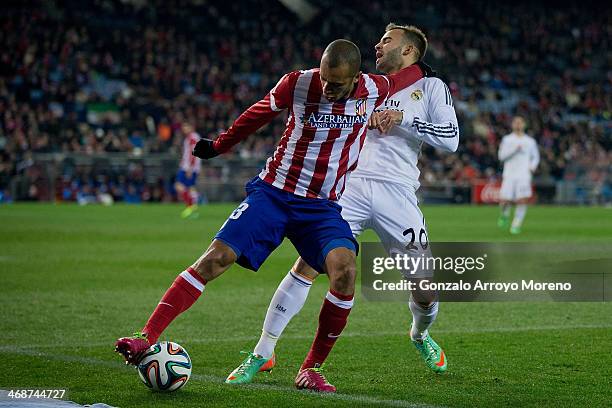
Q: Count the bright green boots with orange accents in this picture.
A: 2